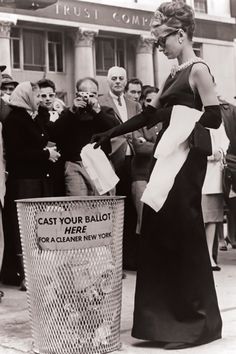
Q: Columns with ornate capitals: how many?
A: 3